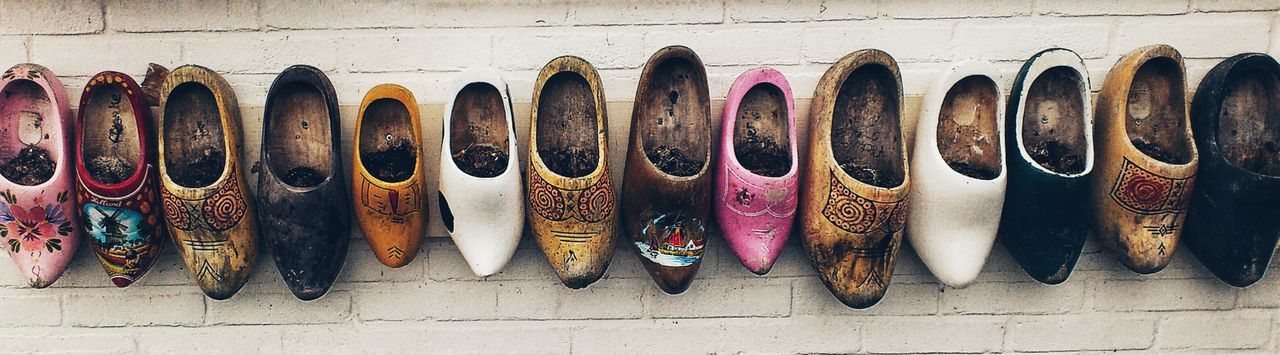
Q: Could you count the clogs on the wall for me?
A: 14